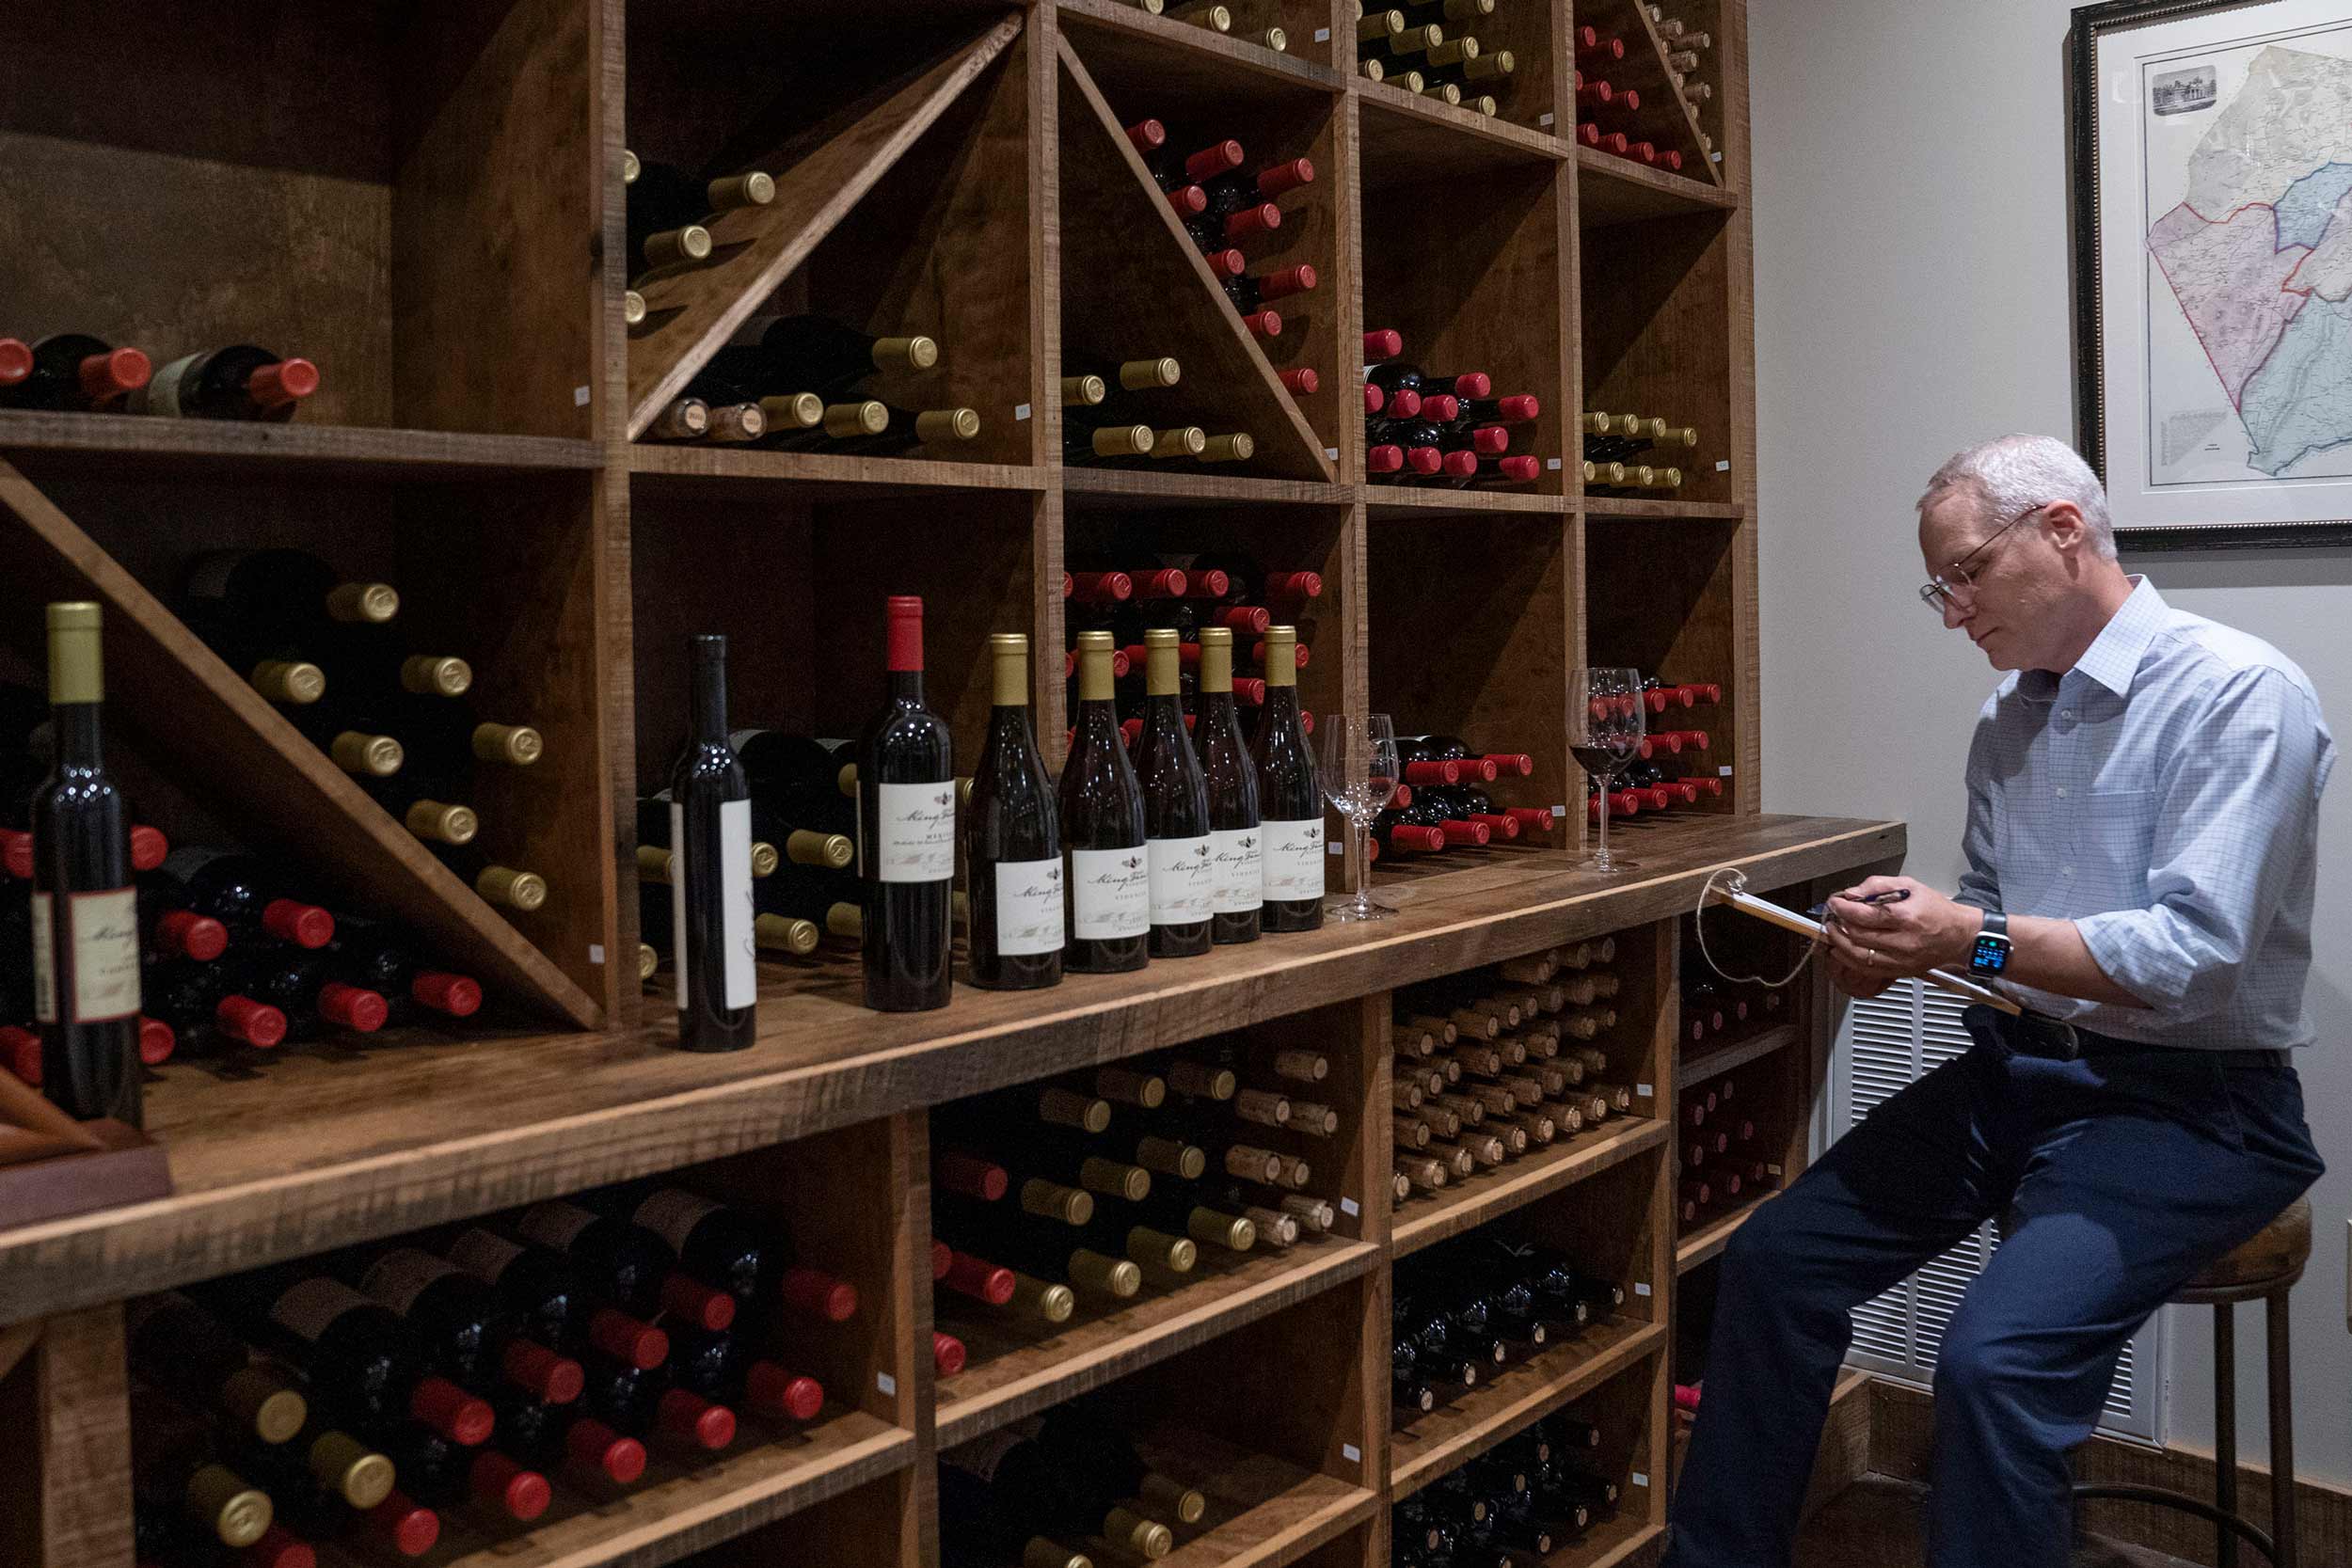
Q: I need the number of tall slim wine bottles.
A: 2